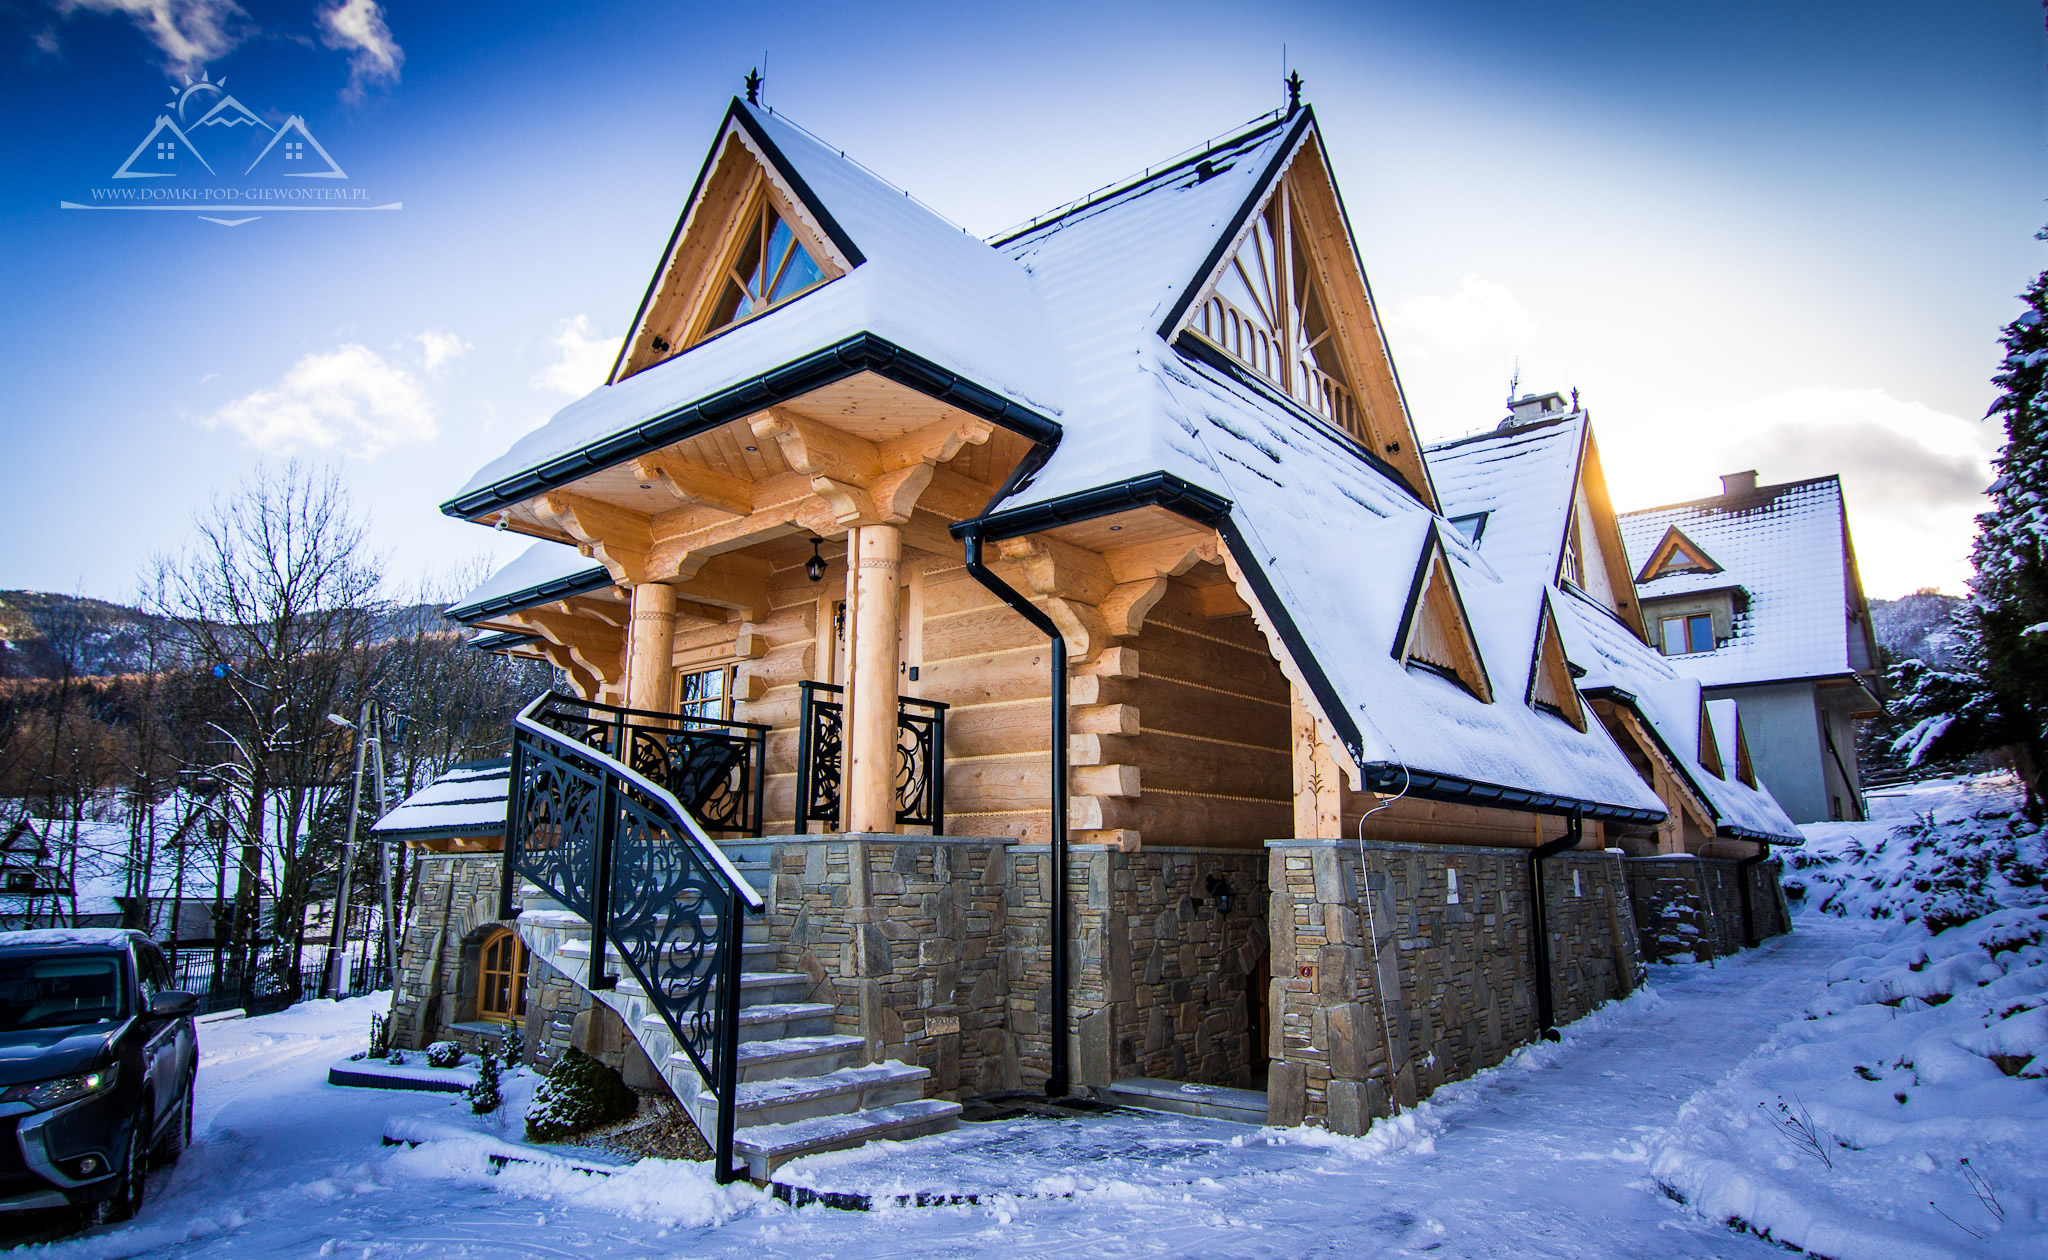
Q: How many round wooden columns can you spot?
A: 2